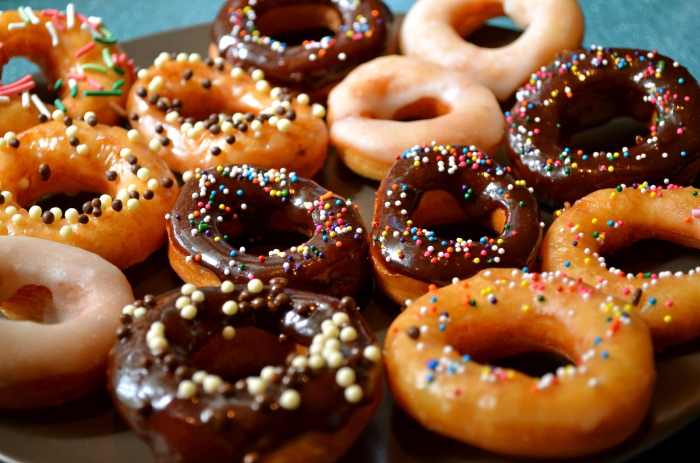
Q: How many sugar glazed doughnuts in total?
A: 3